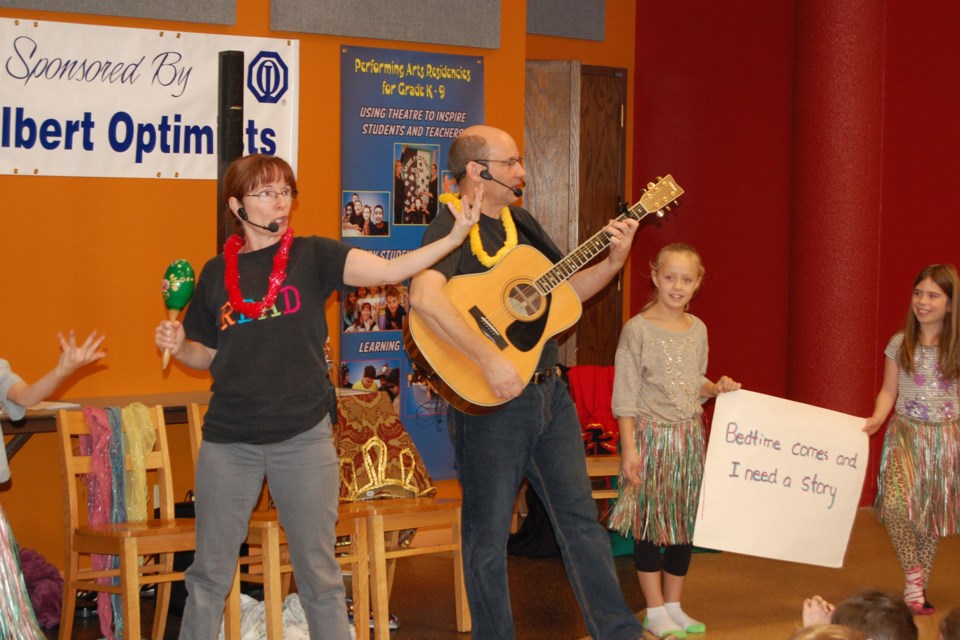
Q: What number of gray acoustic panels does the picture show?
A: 3